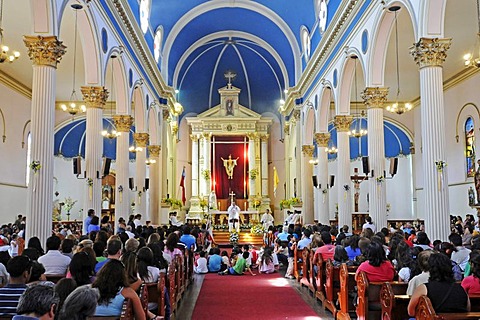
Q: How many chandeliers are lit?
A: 10